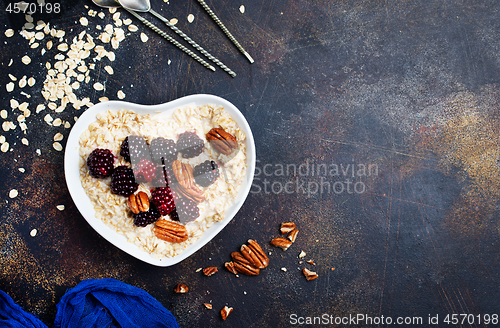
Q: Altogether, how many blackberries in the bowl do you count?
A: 11